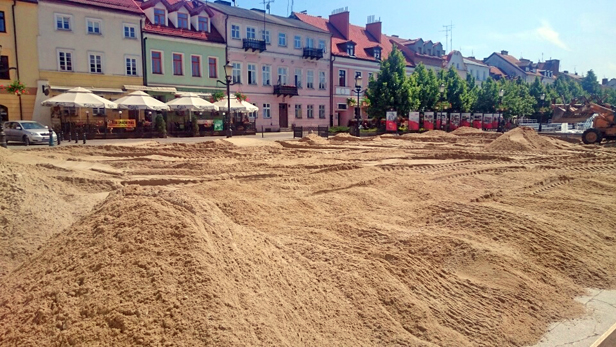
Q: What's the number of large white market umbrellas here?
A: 4